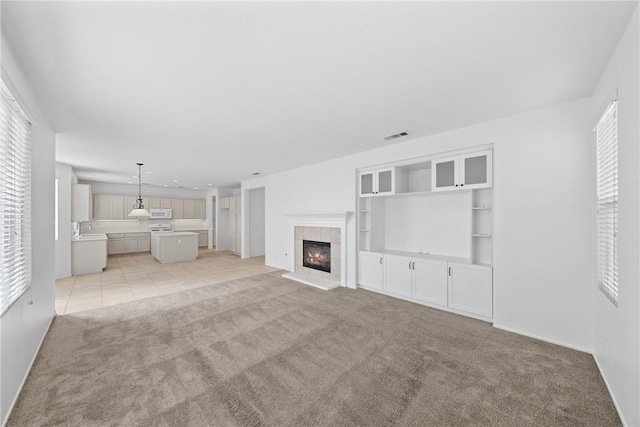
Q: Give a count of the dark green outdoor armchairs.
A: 0